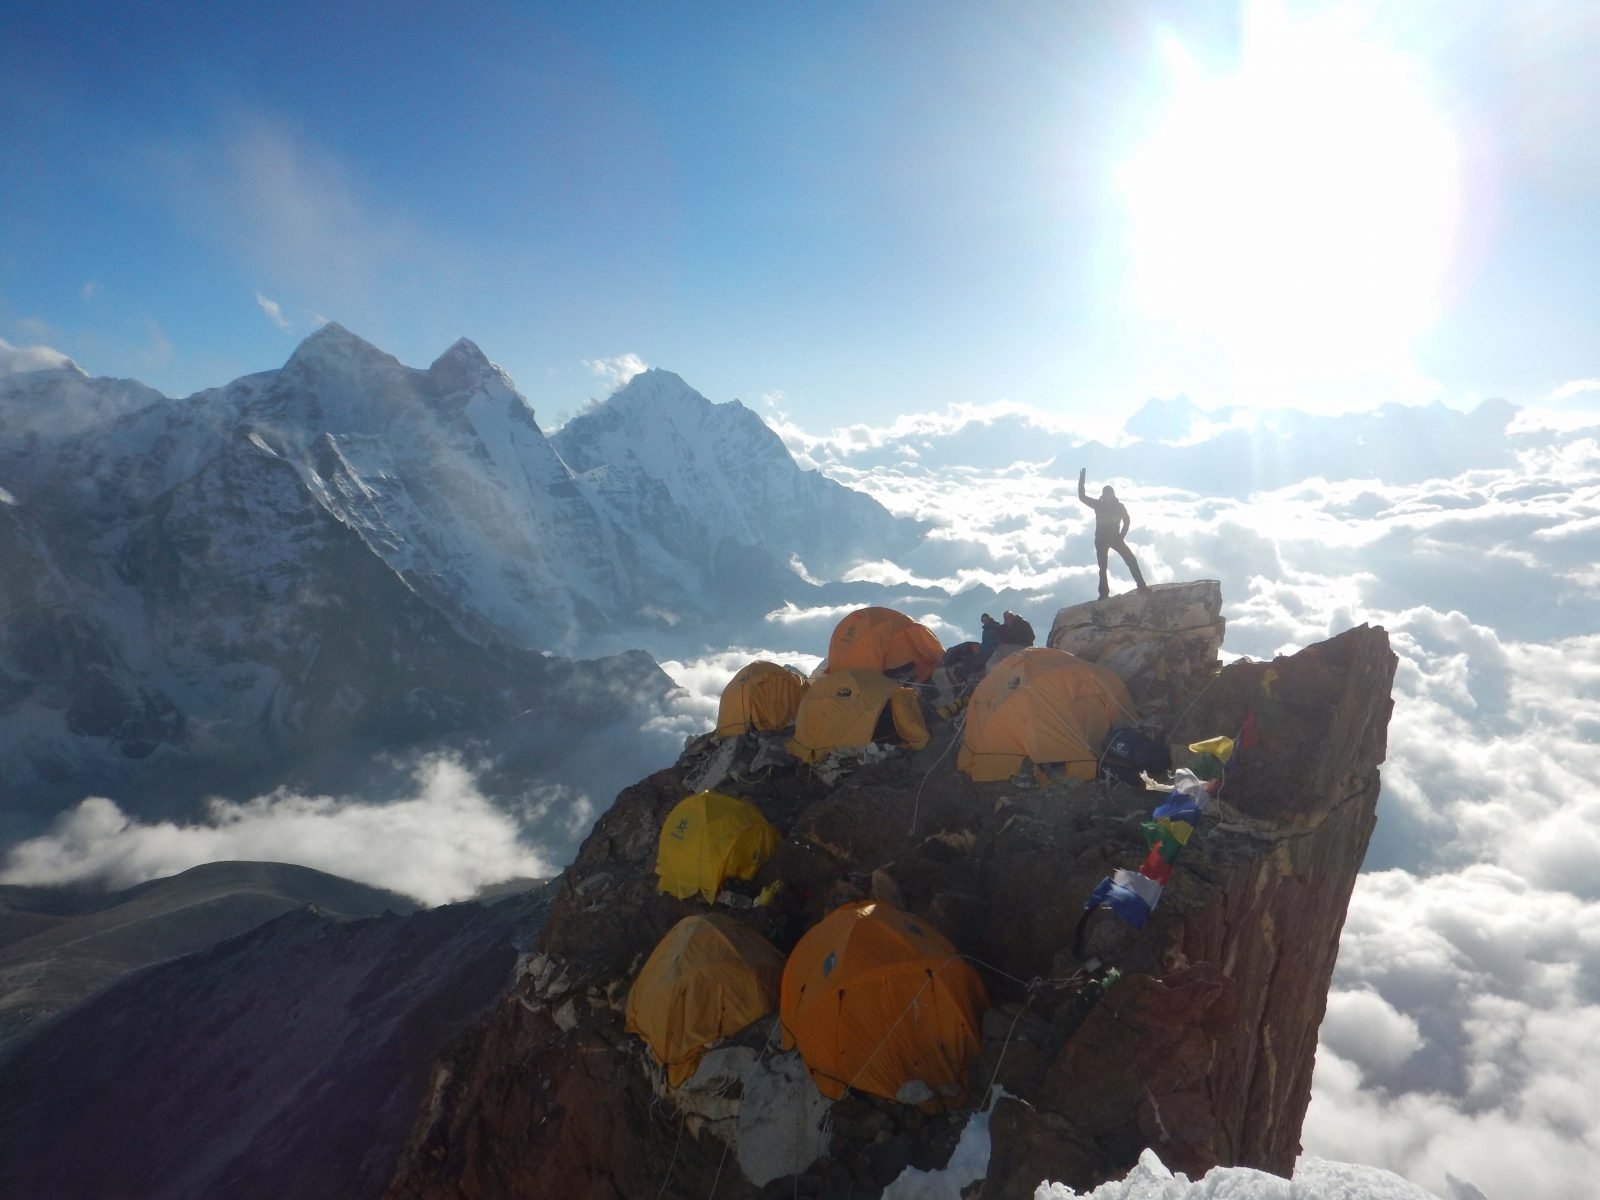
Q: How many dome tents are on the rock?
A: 7